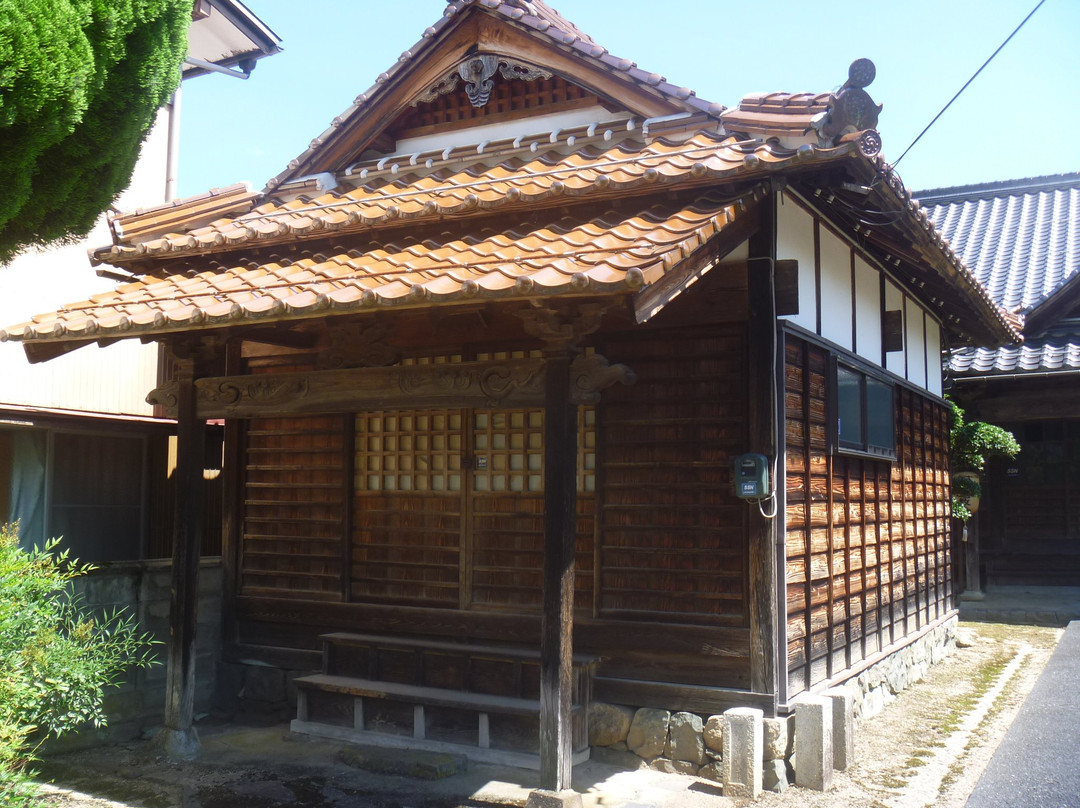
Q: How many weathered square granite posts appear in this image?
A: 3